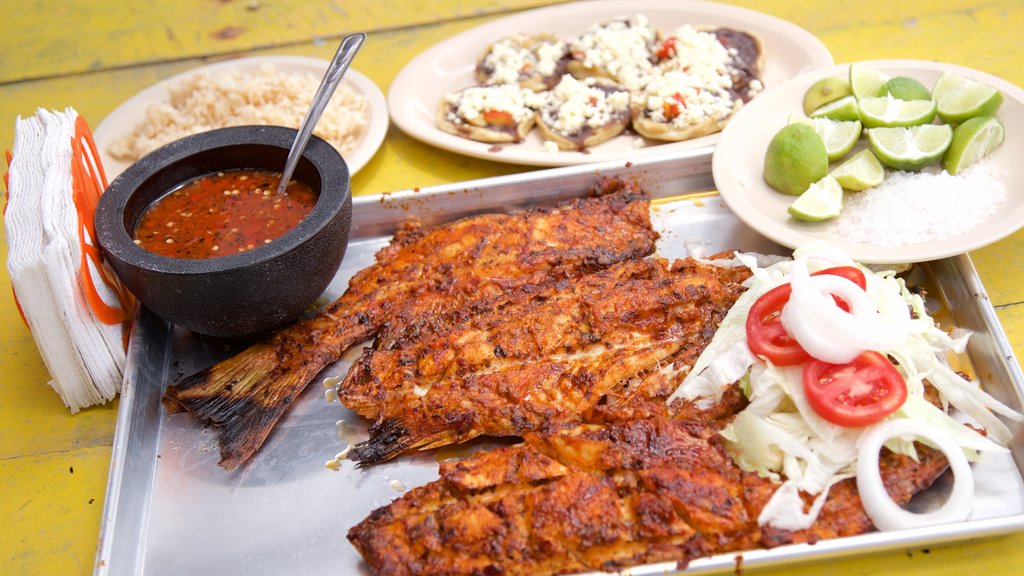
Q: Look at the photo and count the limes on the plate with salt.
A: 12